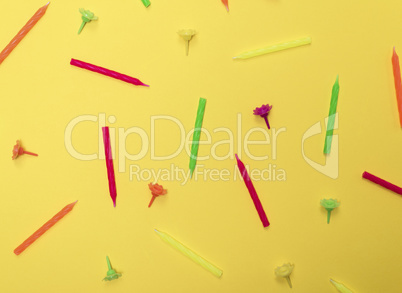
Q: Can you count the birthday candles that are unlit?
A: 14